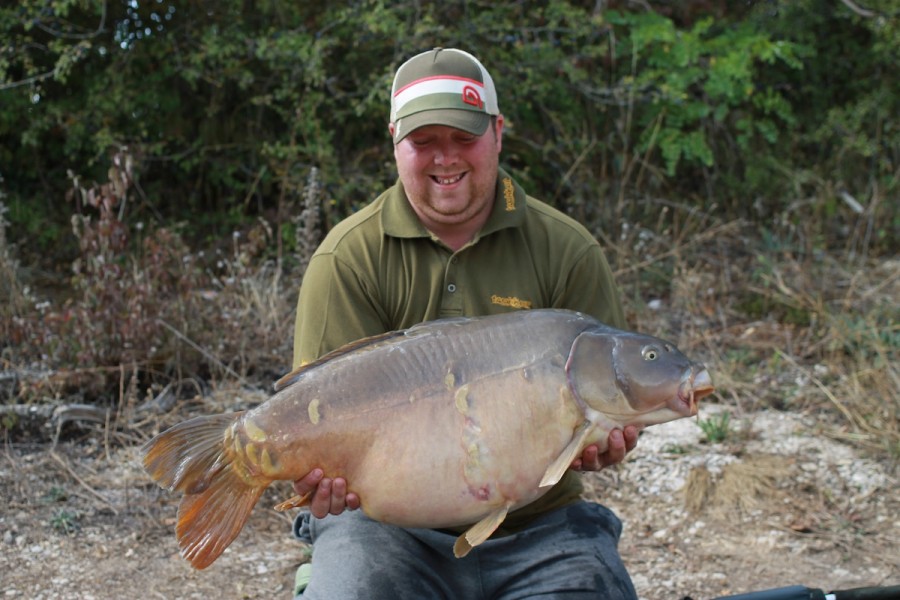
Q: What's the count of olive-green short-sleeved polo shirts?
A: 1